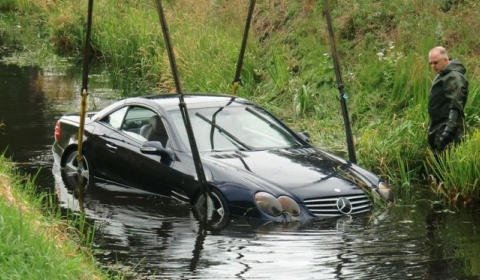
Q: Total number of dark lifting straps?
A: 4